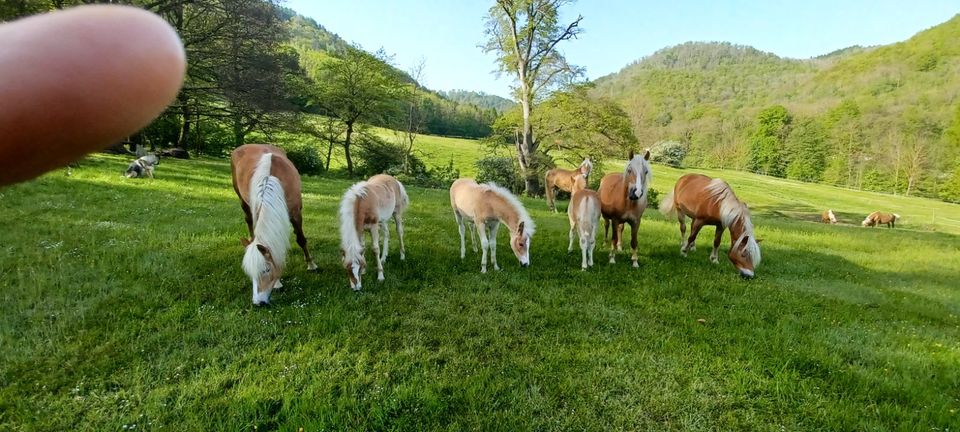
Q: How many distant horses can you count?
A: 2